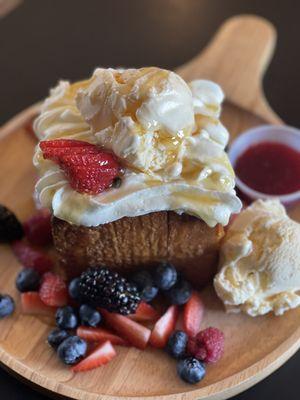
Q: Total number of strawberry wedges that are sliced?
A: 7